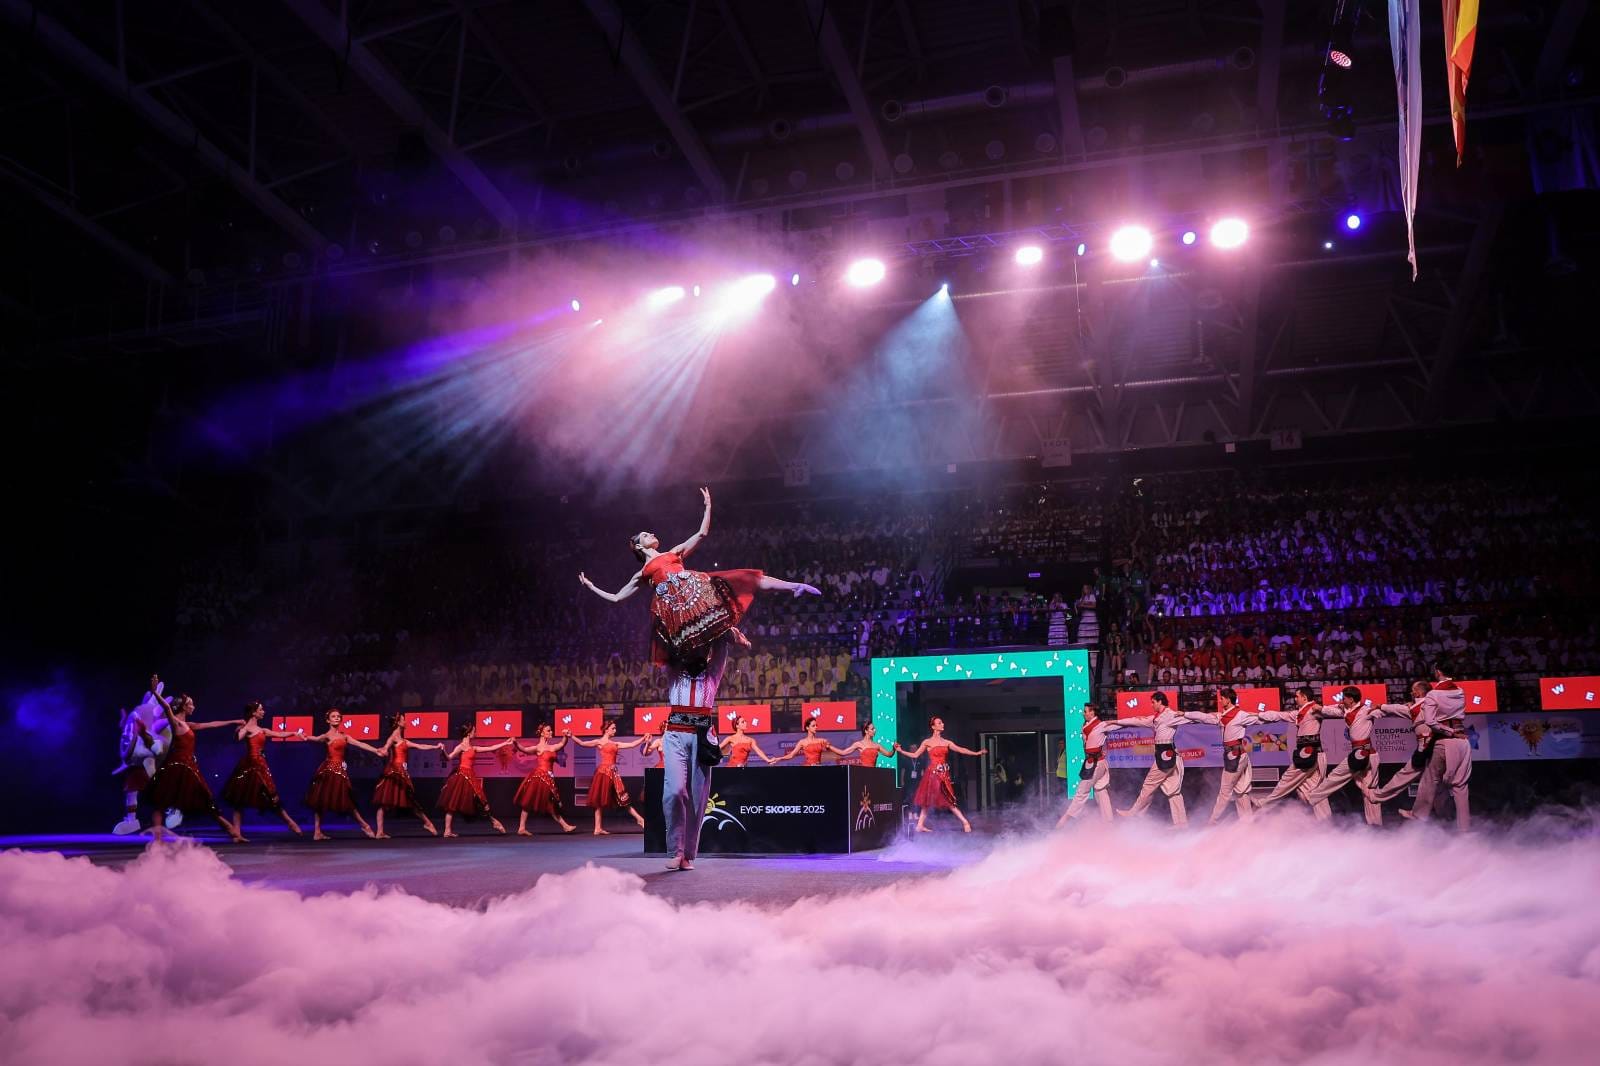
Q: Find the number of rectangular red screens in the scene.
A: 13